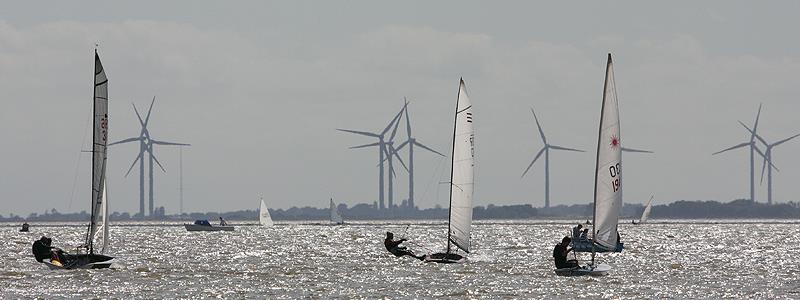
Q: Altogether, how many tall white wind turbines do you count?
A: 9